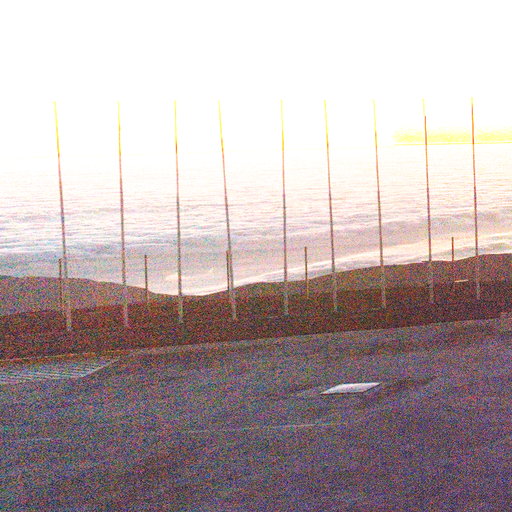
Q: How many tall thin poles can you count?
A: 9